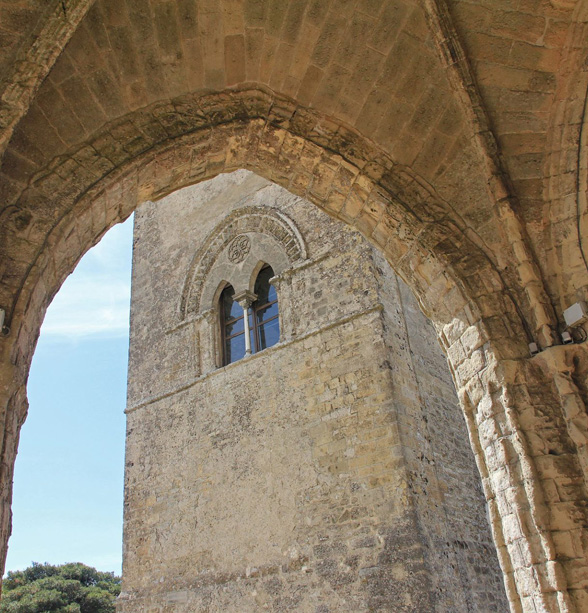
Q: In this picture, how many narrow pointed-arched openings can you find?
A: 2